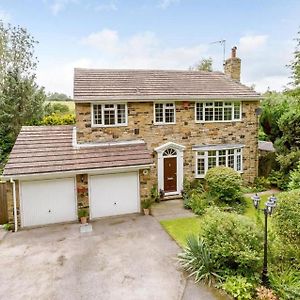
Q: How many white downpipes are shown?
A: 1